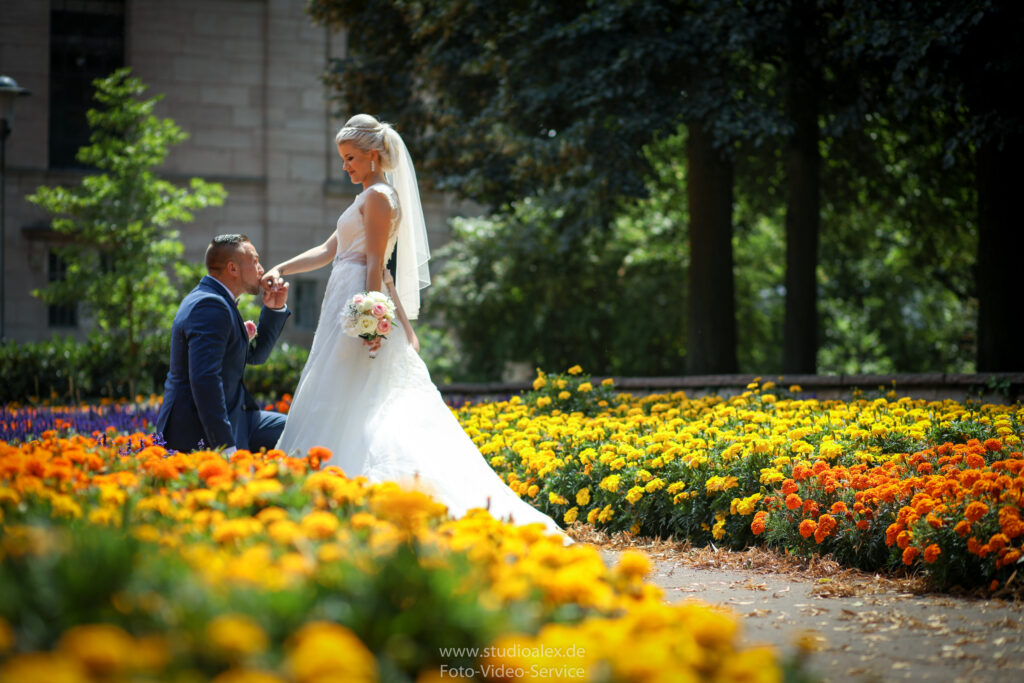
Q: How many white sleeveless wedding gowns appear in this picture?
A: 1